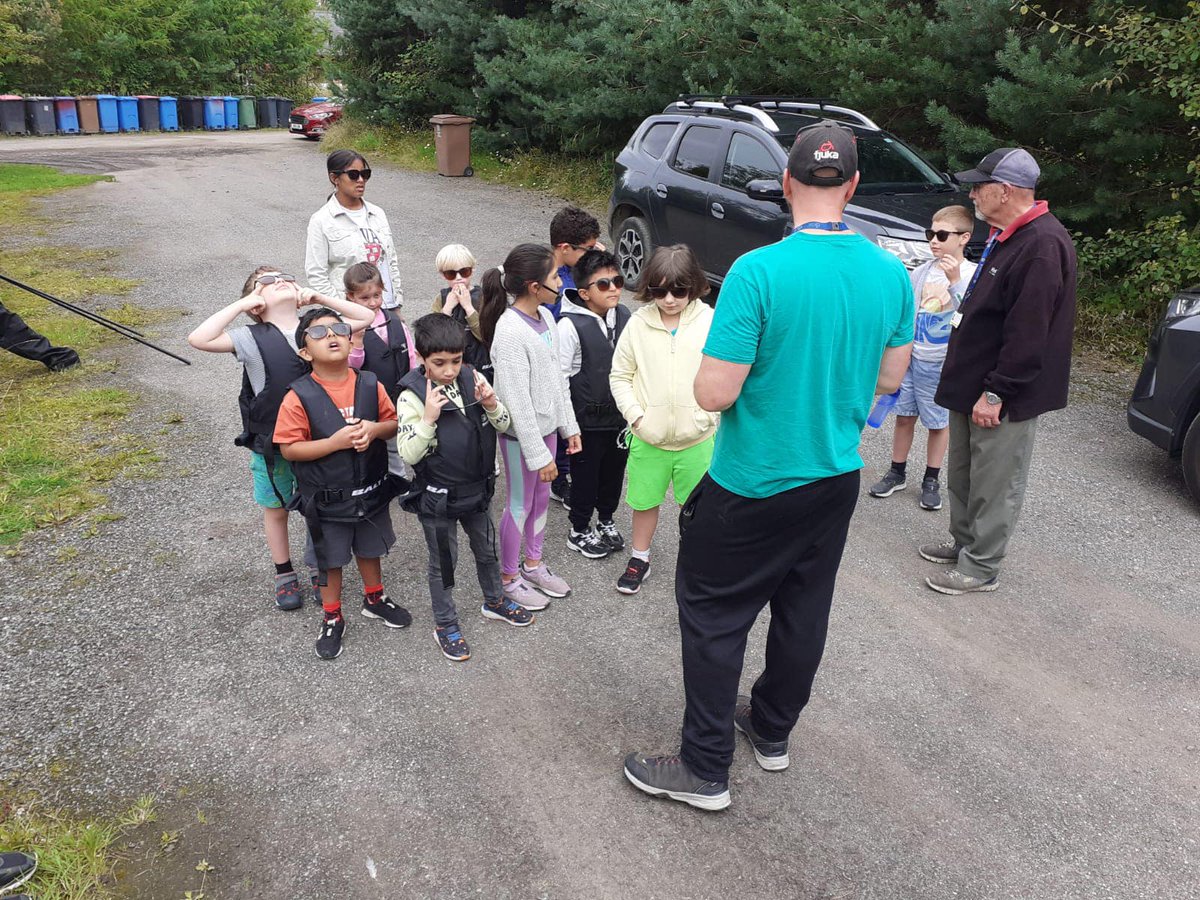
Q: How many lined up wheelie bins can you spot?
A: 14